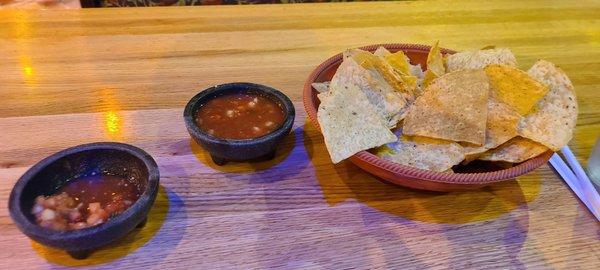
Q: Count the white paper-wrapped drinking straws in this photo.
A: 2